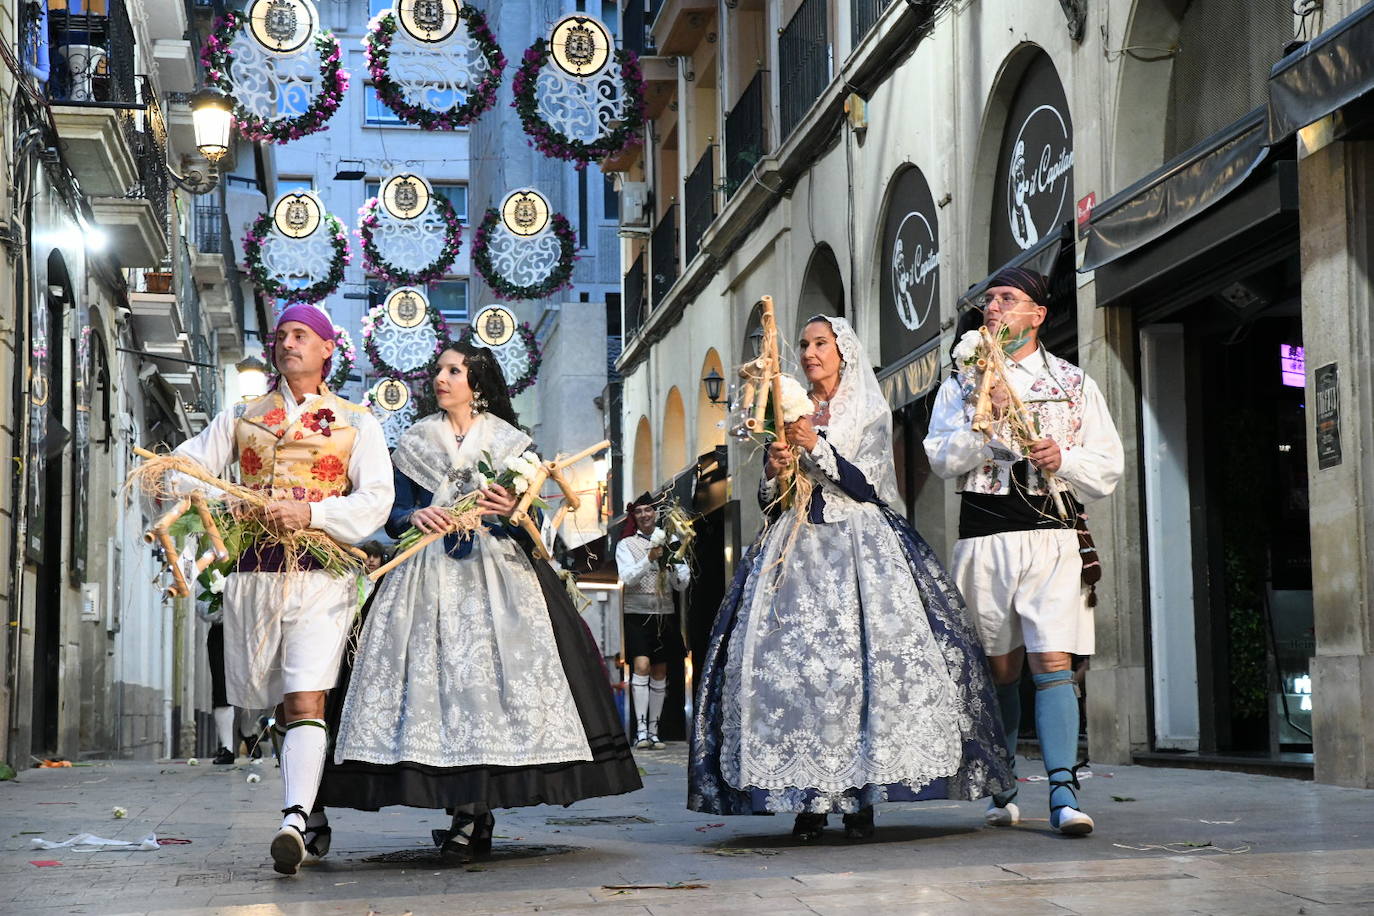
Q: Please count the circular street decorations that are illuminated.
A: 9